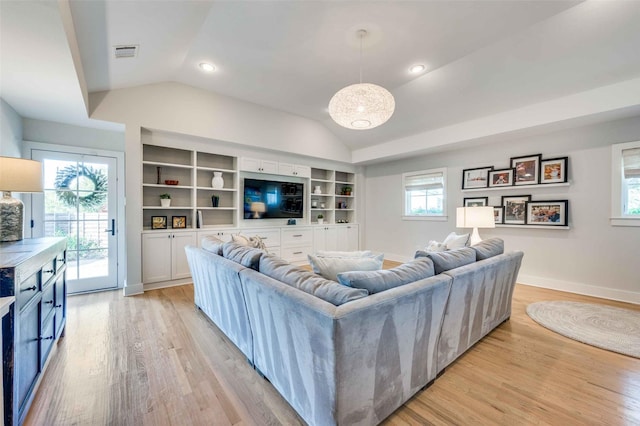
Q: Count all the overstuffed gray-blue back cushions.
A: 6